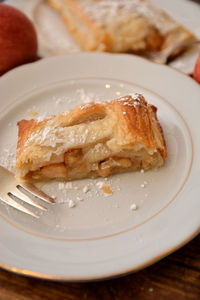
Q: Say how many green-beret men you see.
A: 0